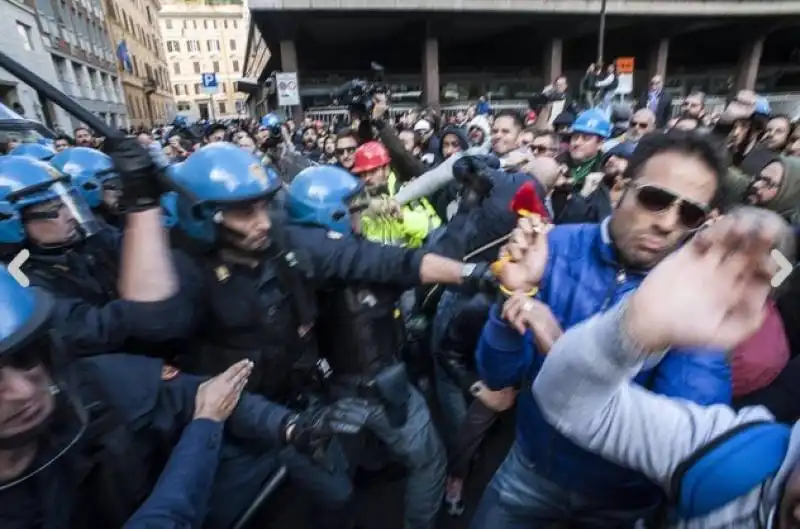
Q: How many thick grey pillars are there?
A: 5